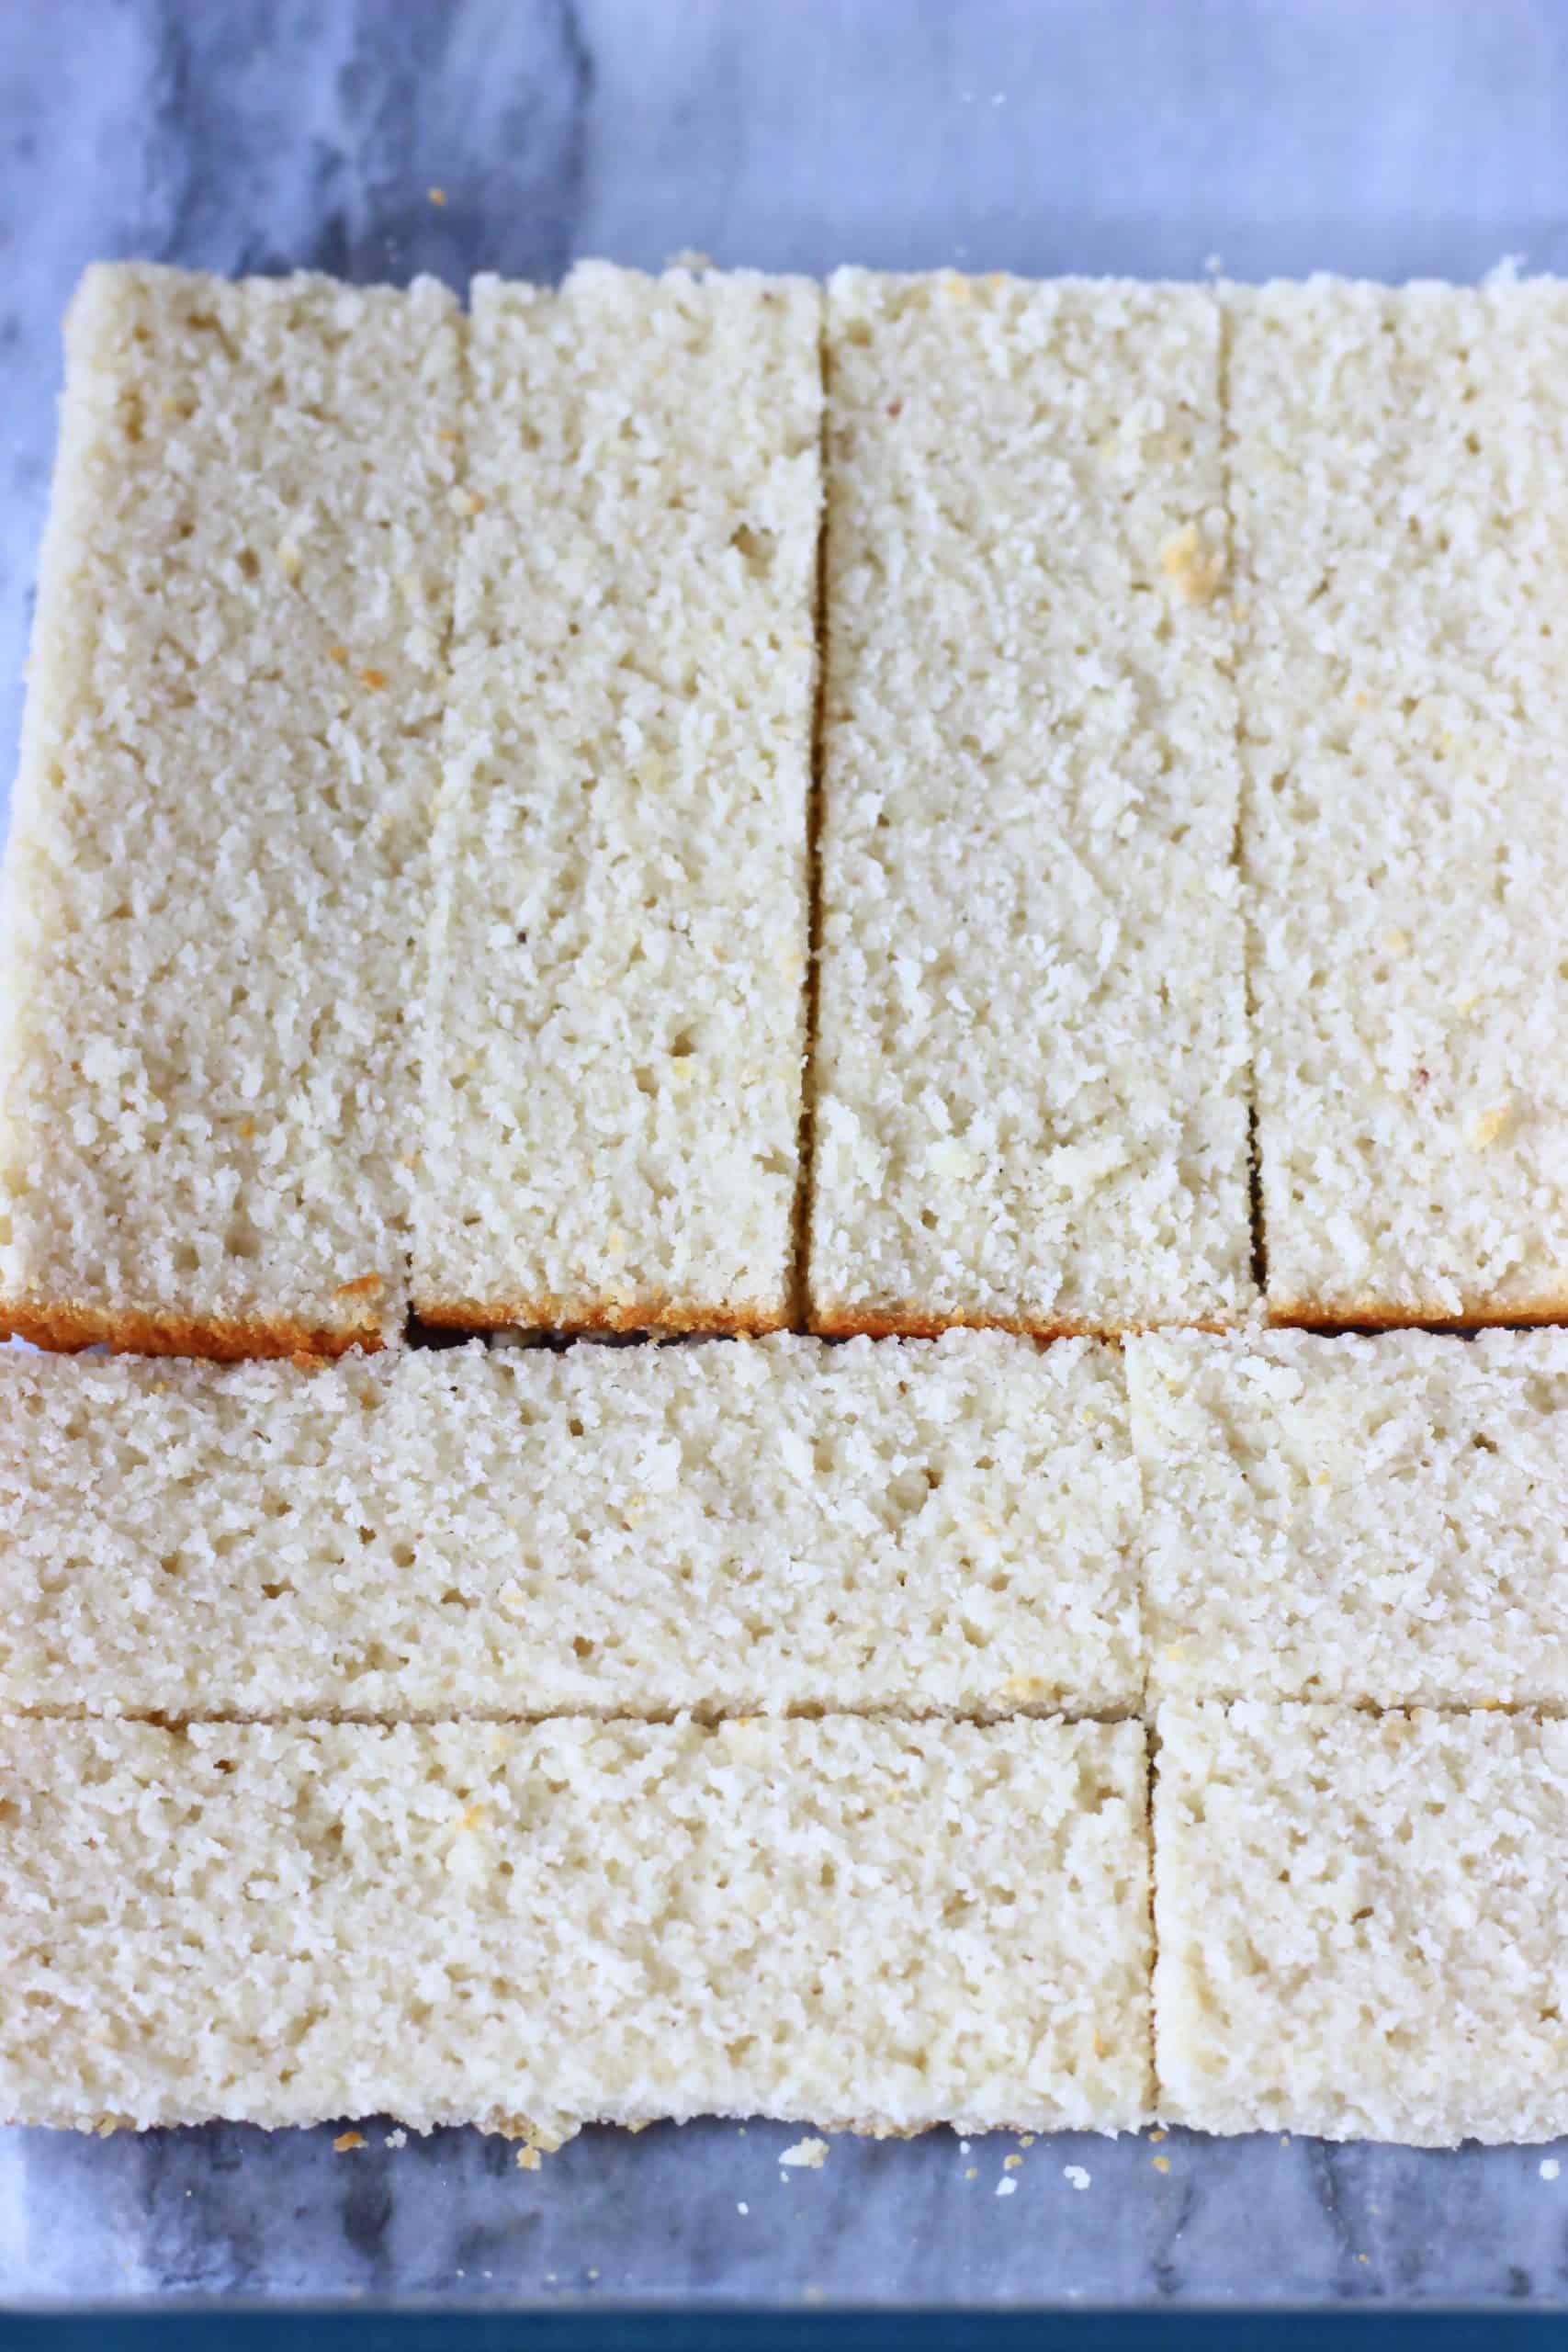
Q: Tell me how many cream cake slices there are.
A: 8